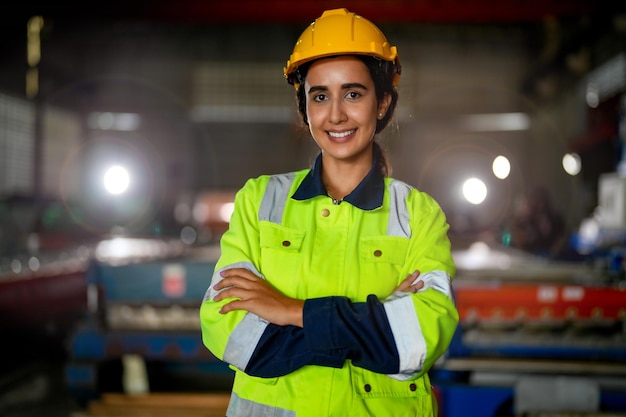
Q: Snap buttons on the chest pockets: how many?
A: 2